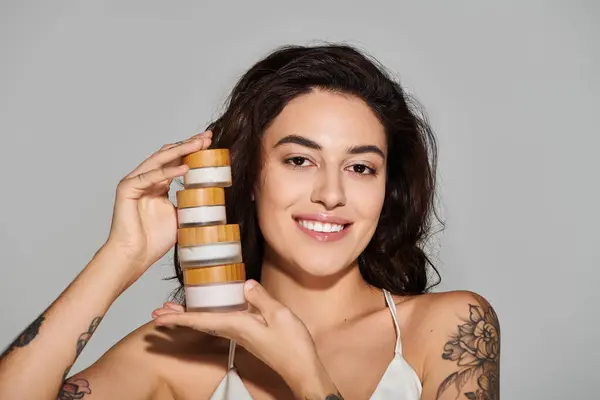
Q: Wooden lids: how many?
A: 4